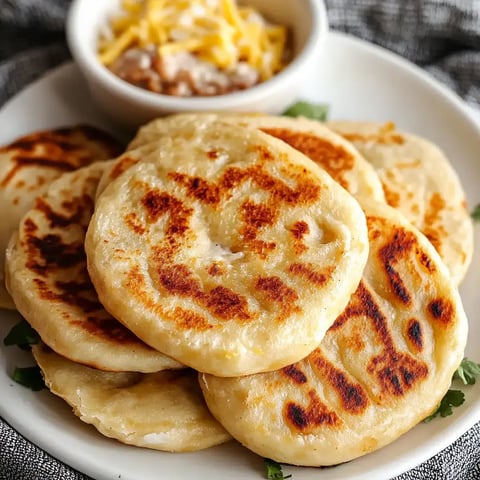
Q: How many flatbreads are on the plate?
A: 7